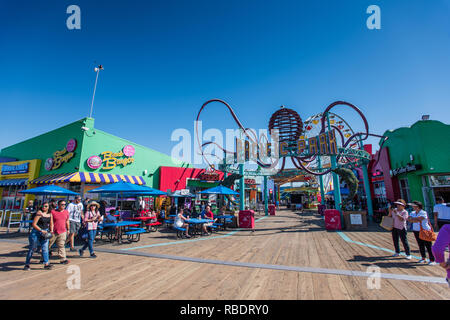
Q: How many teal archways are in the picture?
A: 1